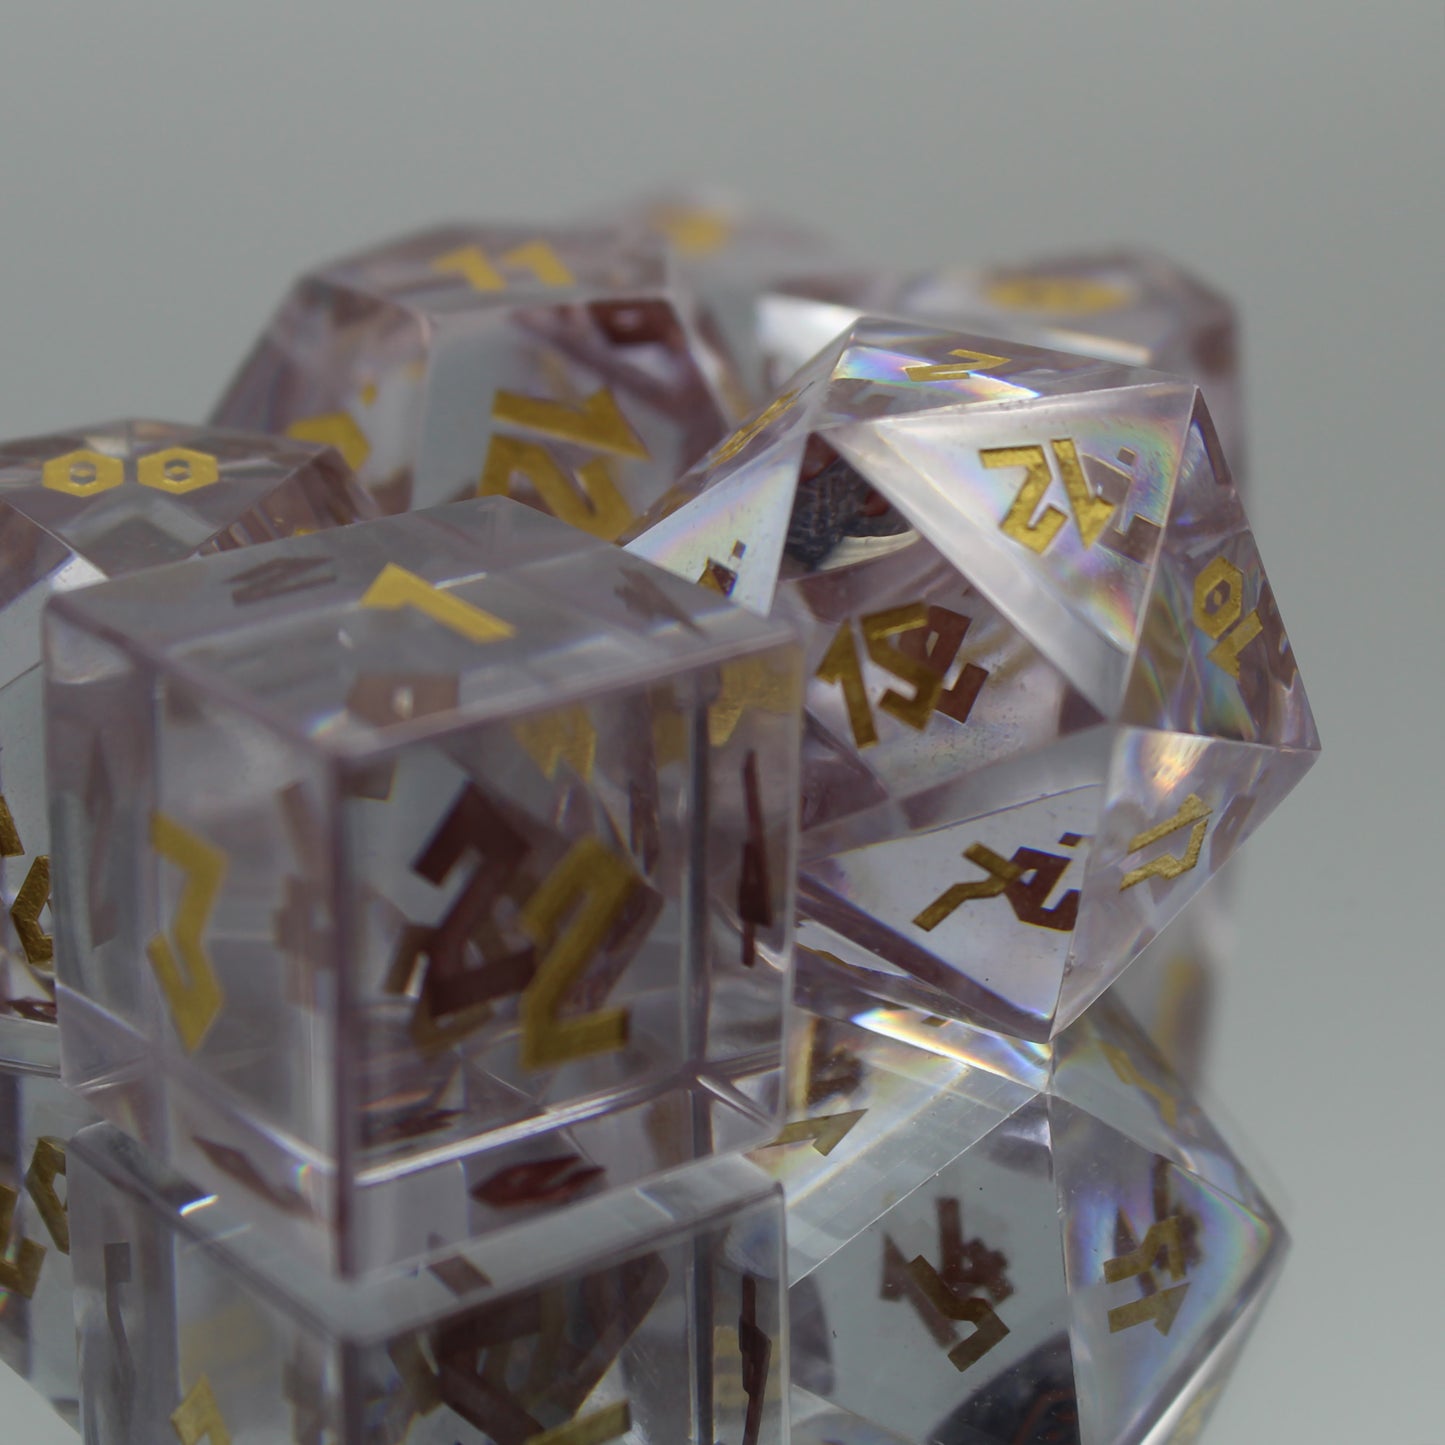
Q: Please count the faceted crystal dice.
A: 6